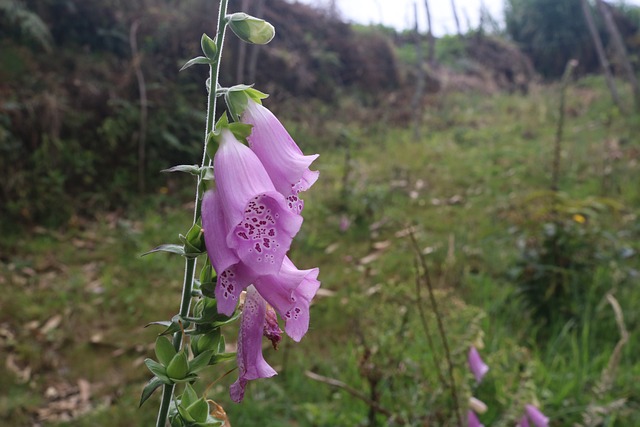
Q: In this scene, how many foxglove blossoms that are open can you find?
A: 5